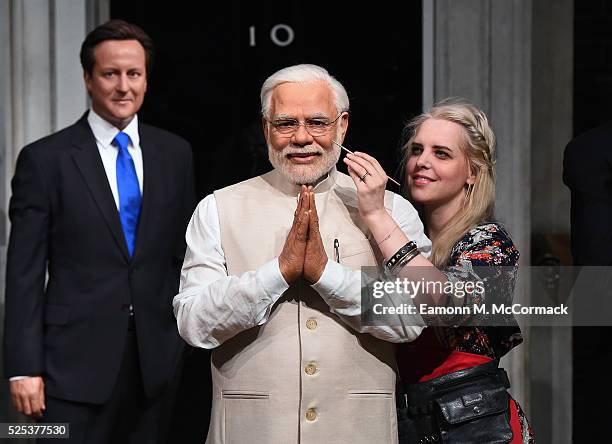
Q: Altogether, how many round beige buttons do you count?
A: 3